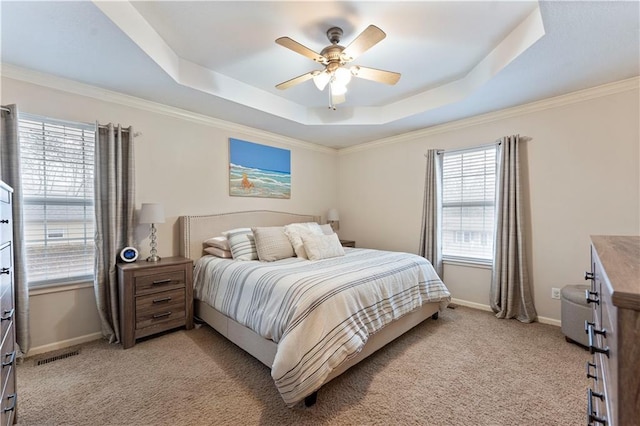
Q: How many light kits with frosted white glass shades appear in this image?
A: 1